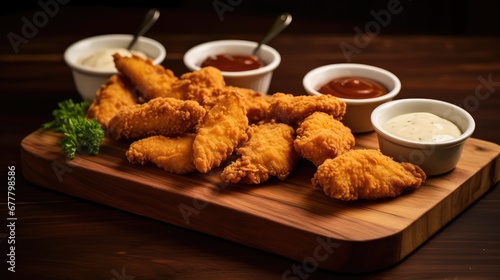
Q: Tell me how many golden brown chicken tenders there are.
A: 11